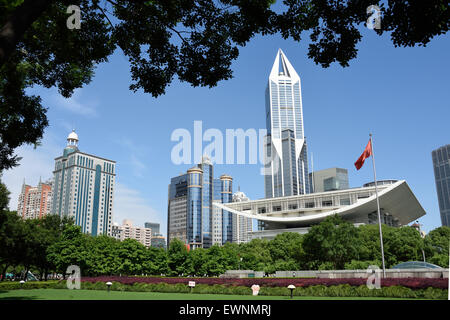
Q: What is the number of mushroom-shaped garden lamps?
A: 3